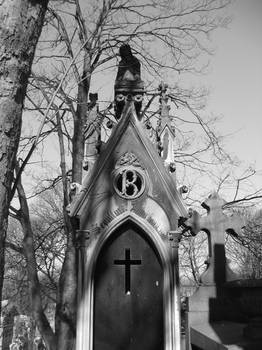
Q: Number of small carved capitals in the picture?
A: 2